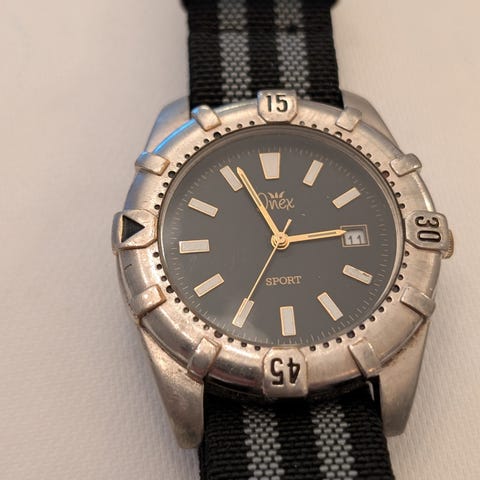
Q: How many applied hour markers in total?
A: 11